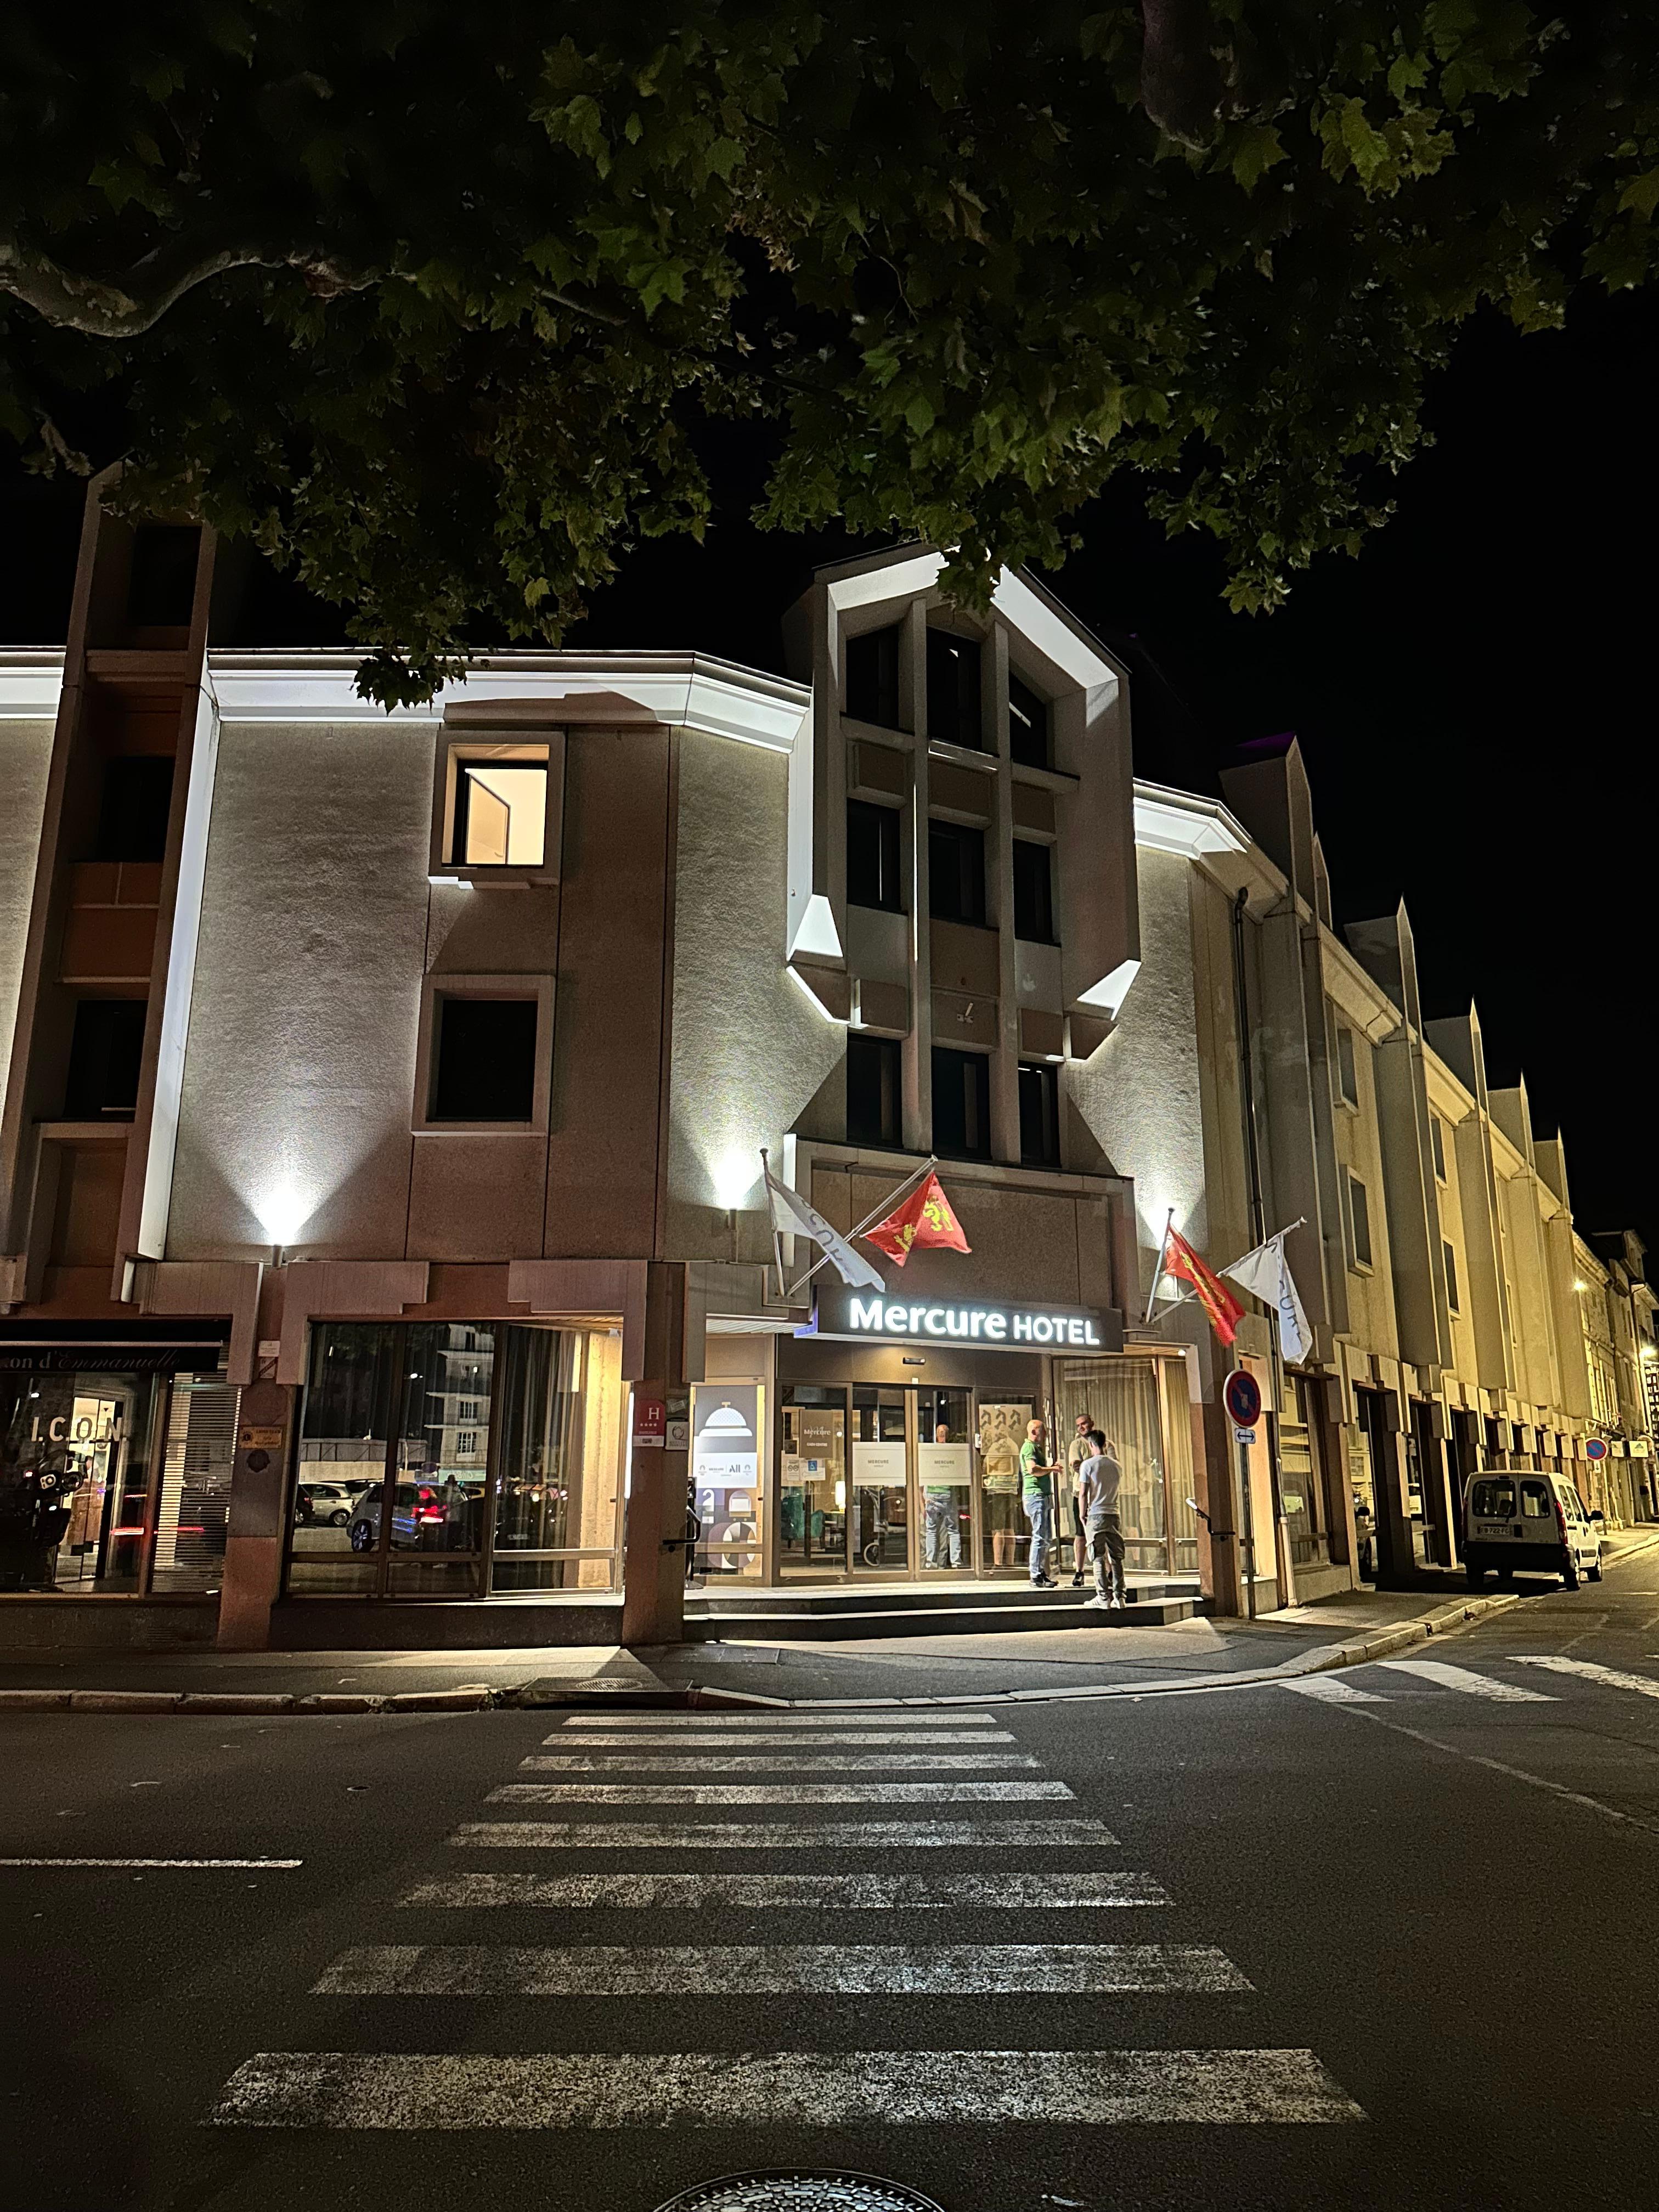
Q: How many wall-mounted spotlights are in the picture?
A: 3